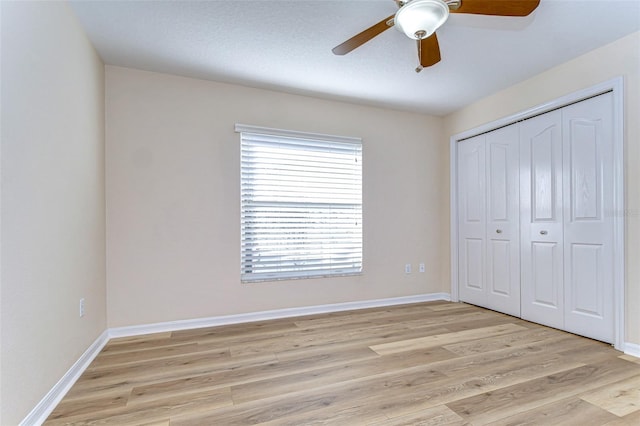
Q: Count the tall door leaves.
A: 4